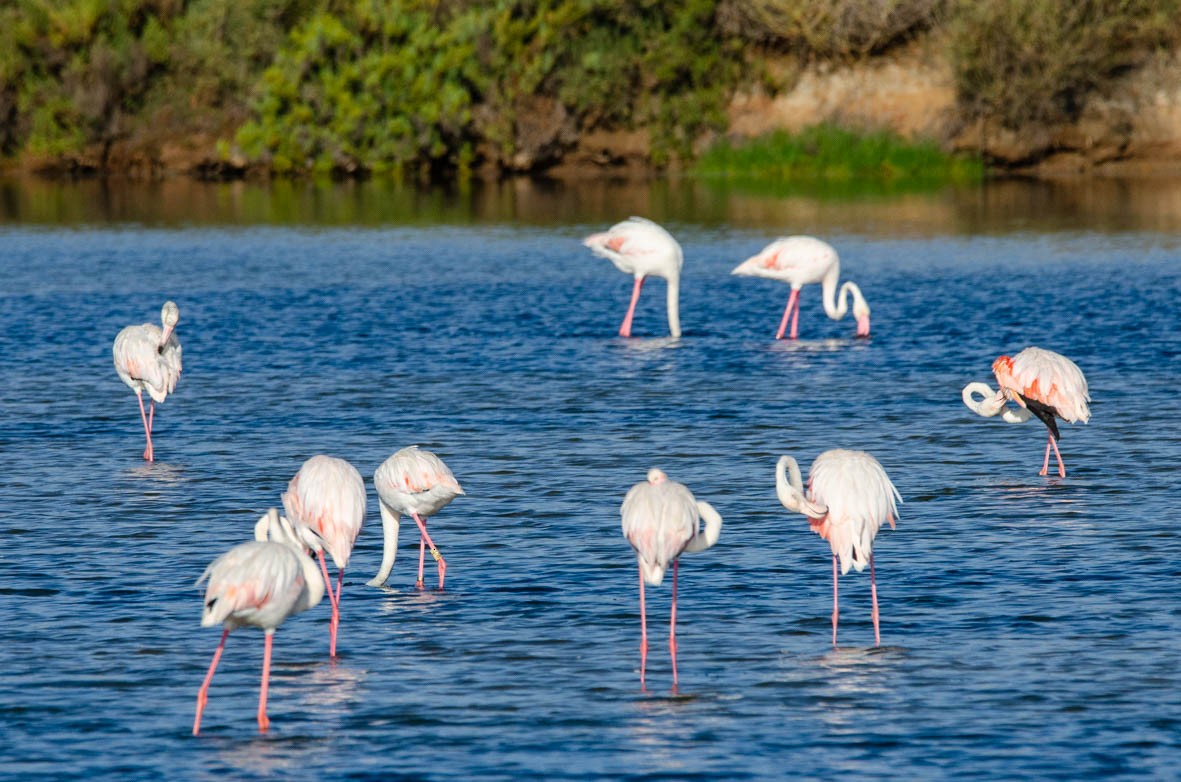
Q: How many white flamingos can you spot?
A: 9